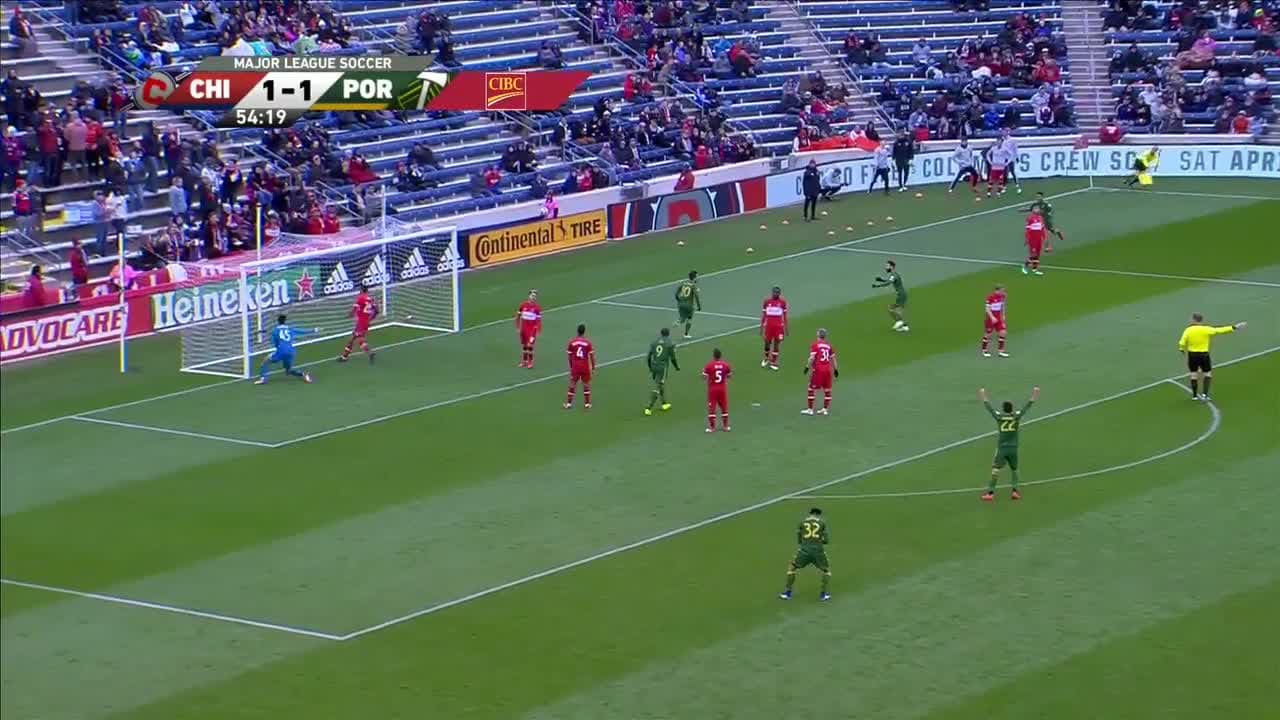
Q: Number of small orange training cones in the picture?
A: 11